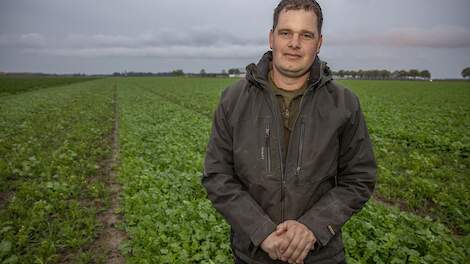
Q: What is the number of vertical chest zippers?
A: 2